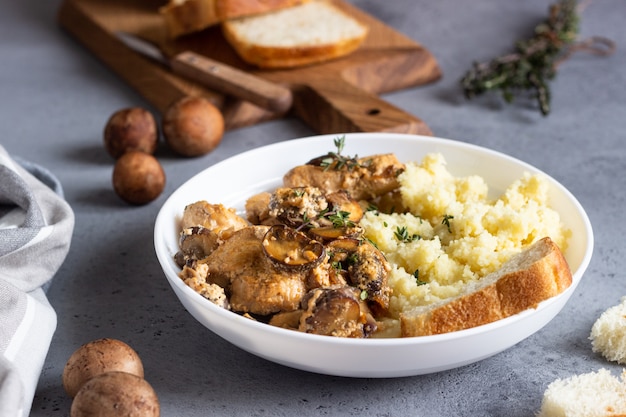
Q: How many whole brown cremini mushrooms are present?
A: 5